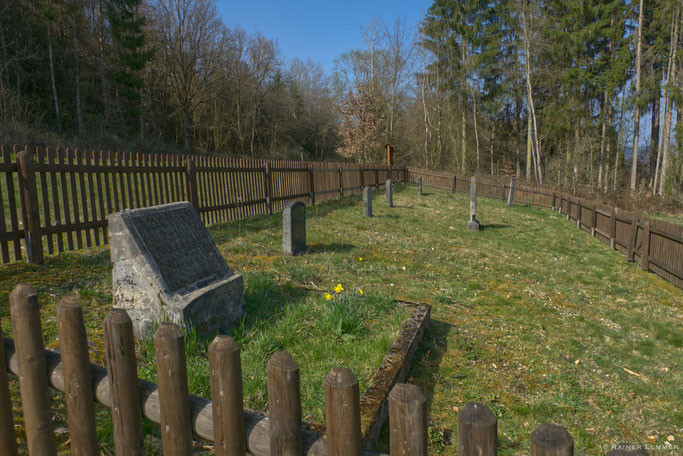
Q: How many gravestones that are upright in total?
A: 6